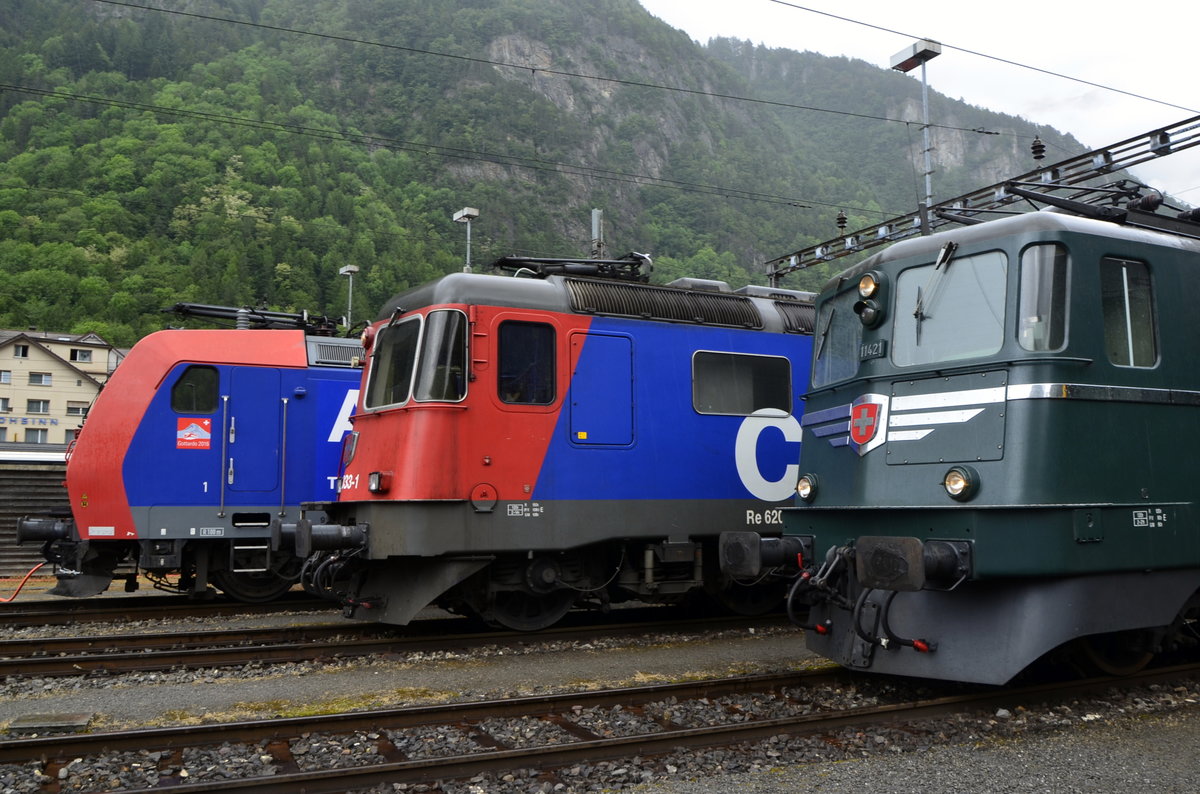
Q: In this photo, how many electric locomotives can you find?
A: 3